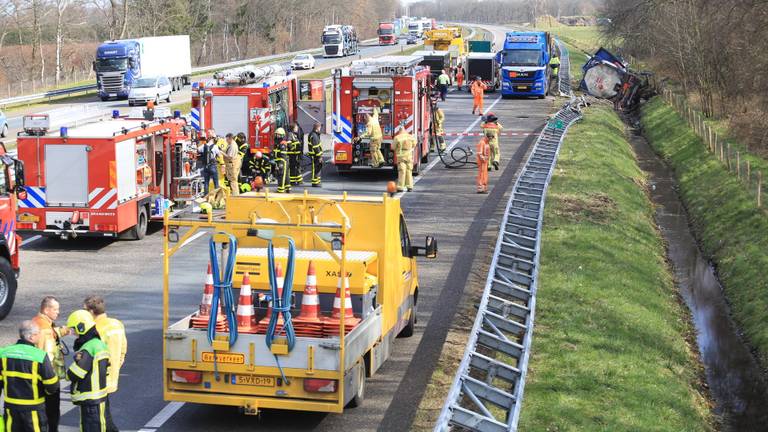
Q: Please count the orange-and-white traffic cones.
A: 5